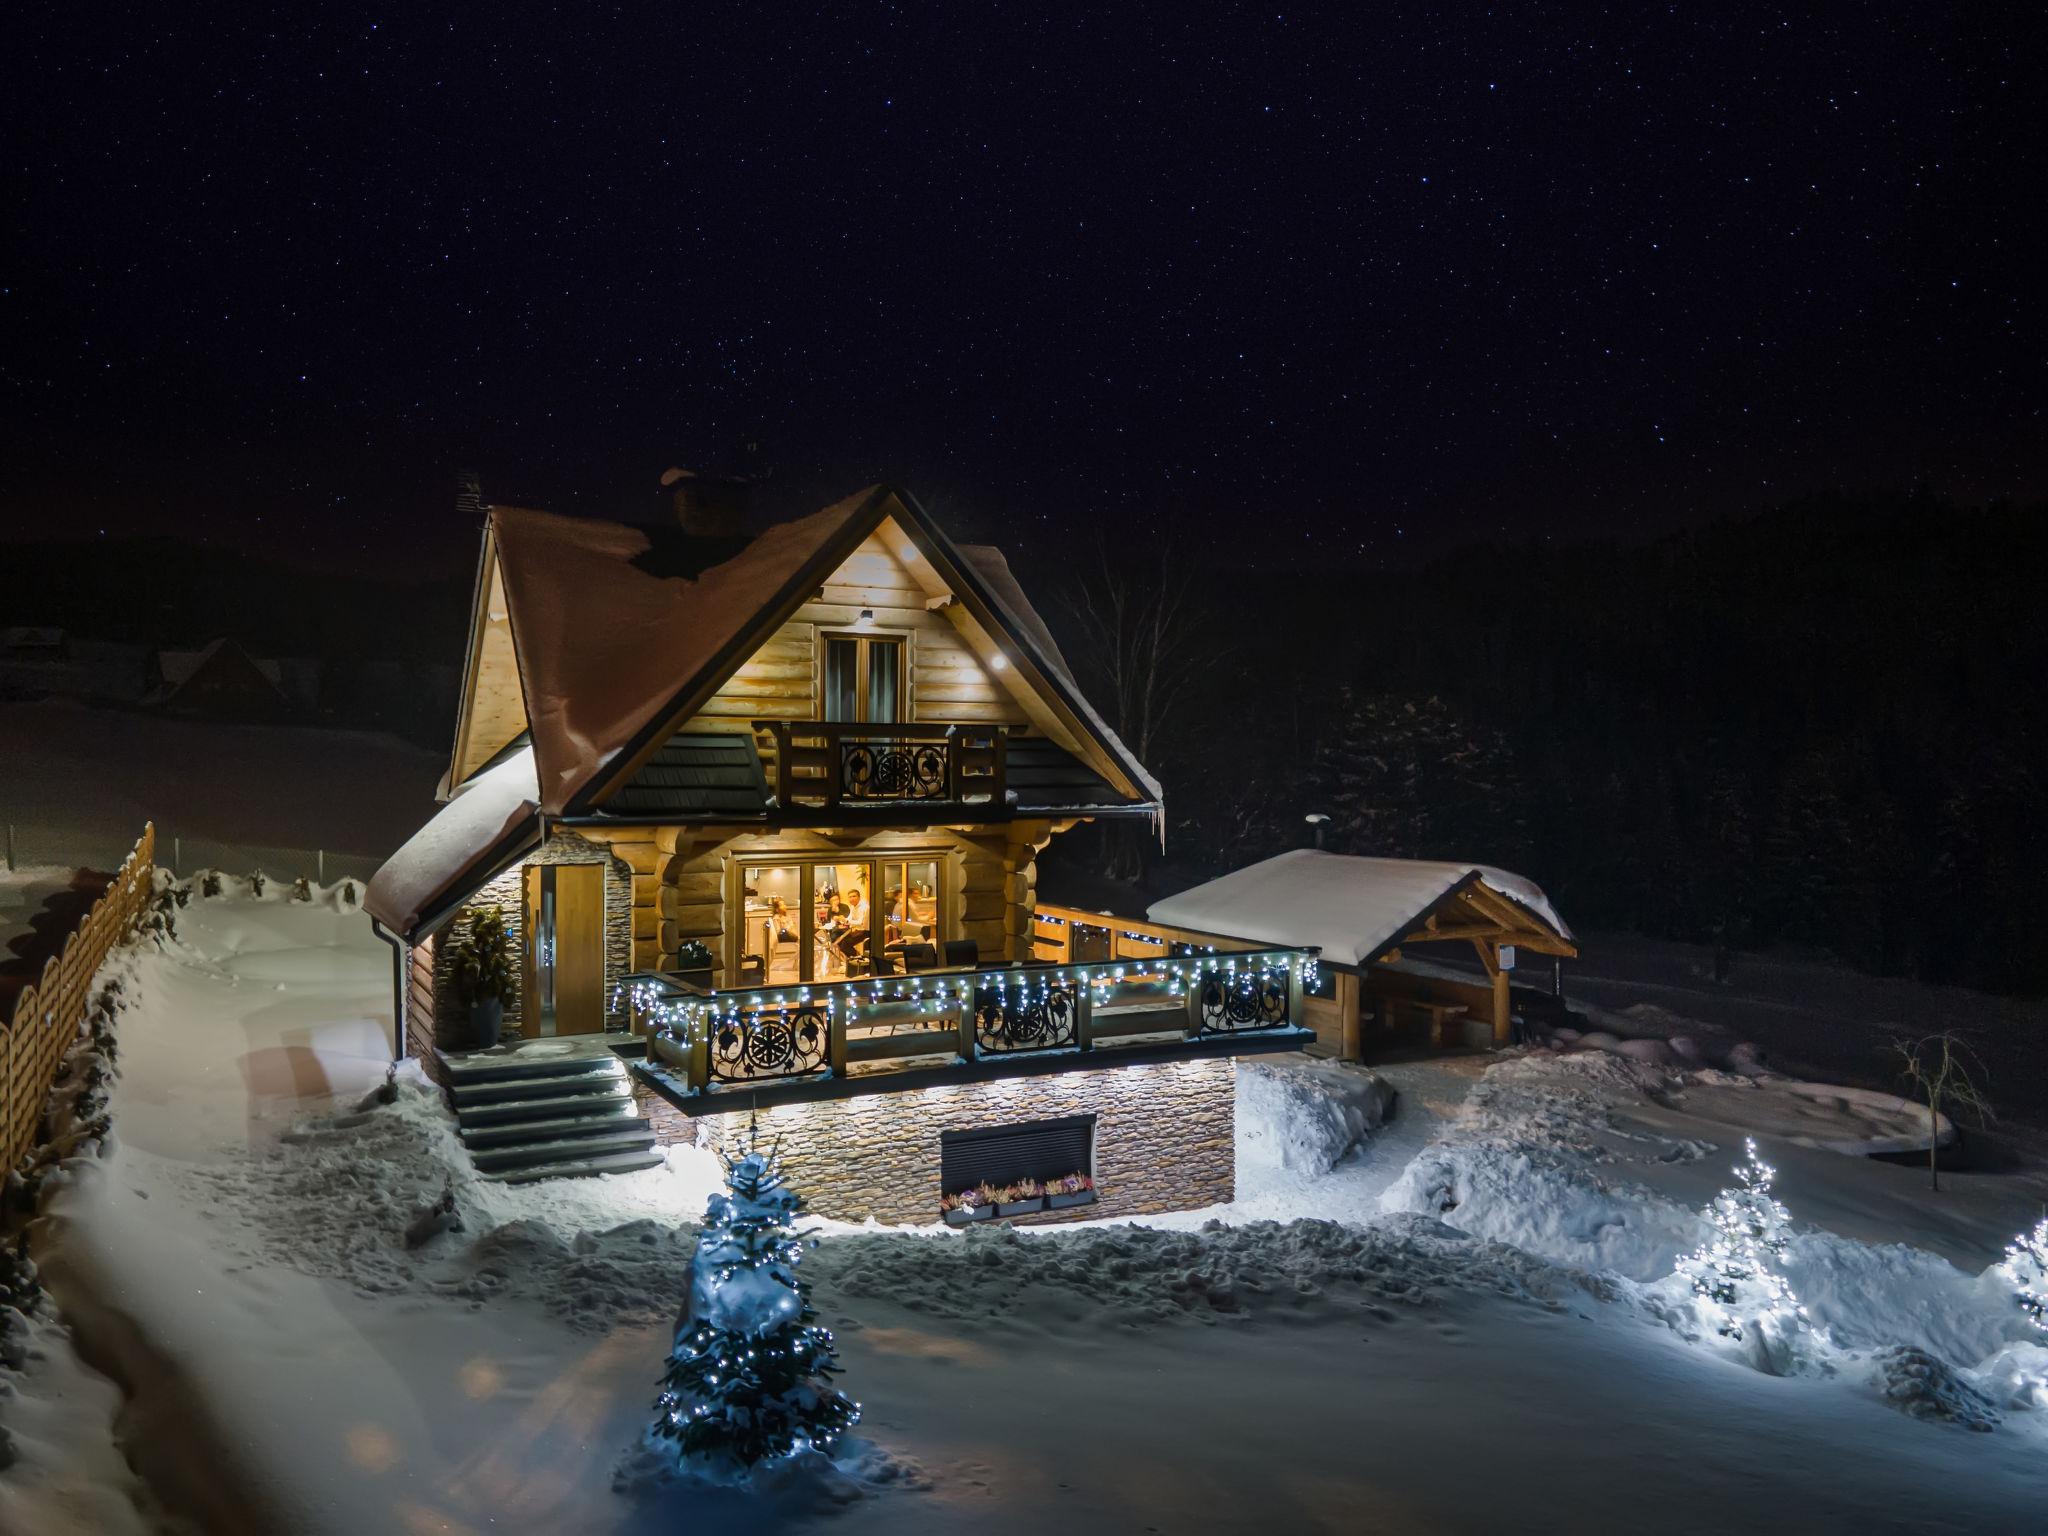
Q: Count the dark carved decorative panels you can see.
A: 4